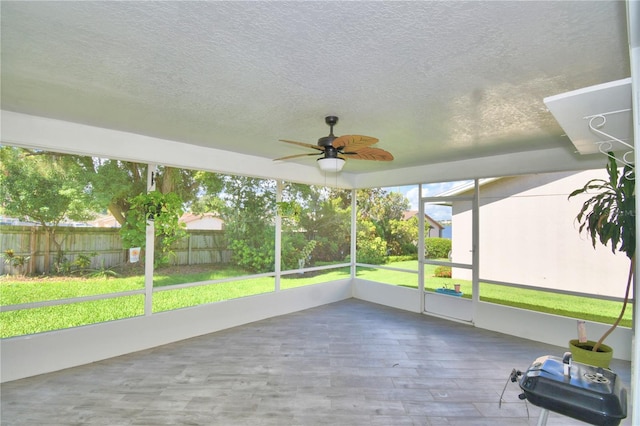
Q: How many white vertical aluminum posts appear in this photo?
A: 5